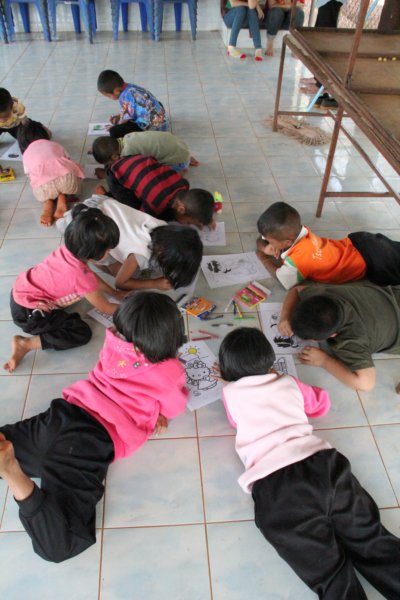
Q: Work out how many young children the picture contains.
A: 11